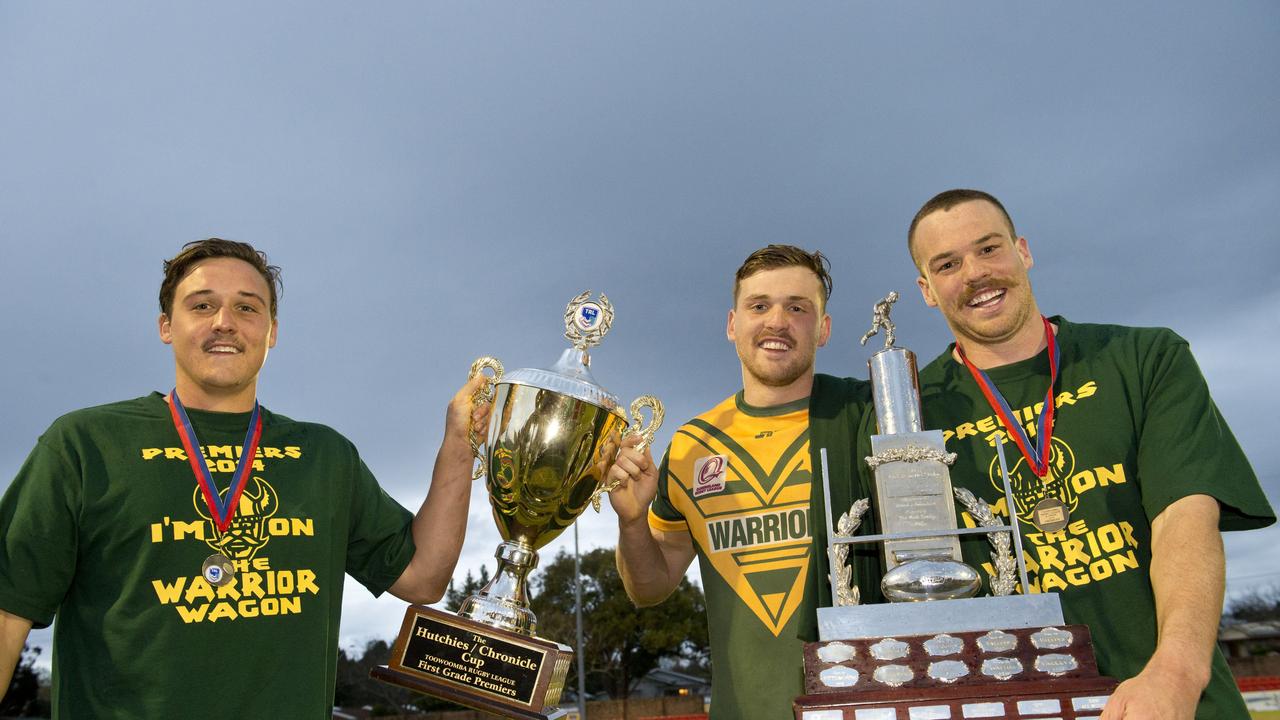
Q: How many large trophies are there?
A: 2